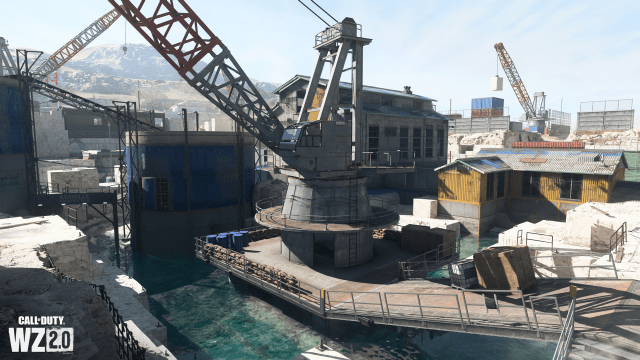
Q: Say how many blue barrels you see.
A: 6